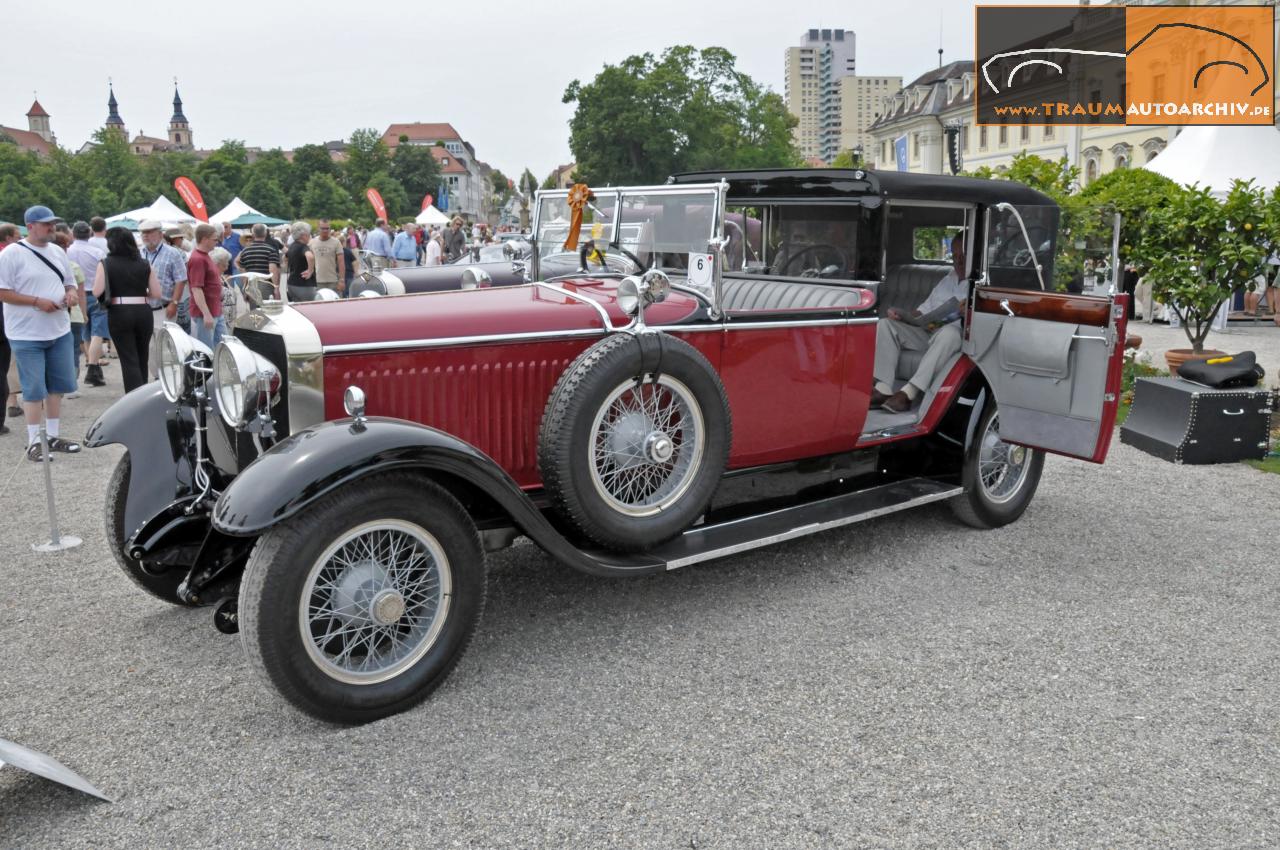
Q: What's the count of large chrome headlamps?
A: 2